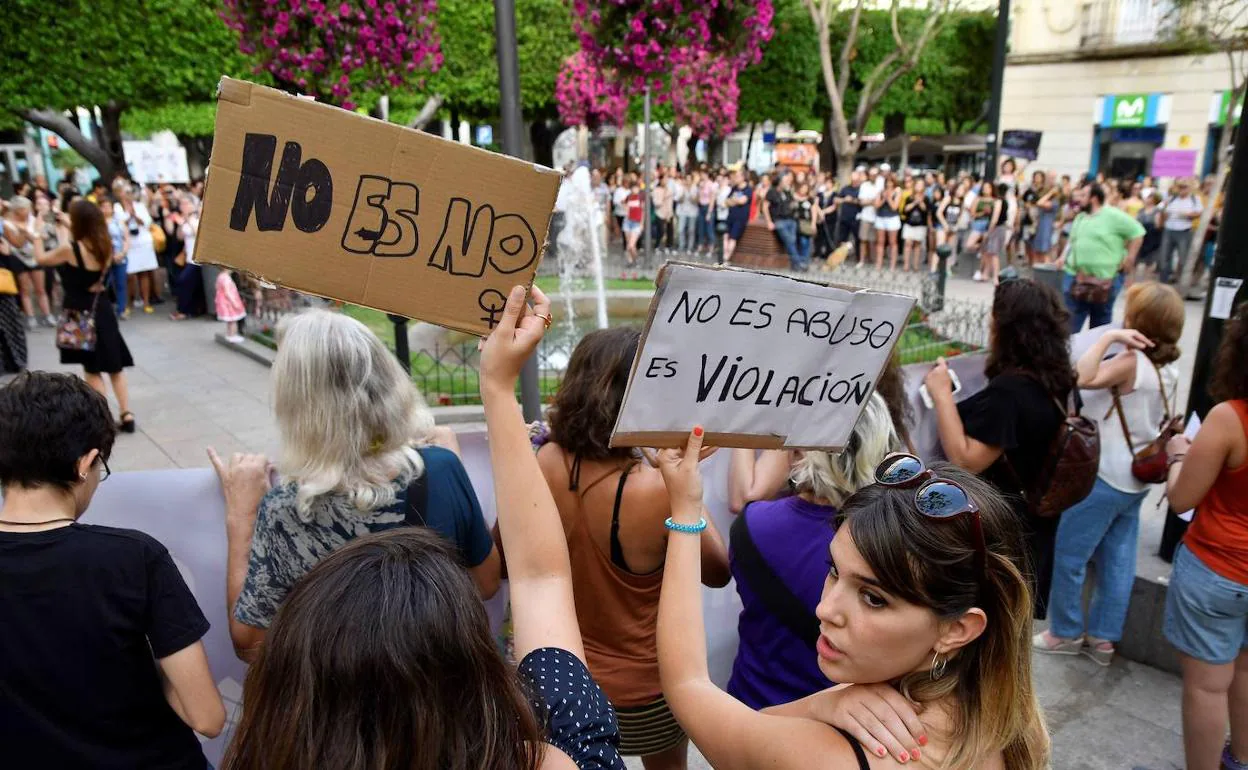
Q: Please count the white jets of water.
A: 1